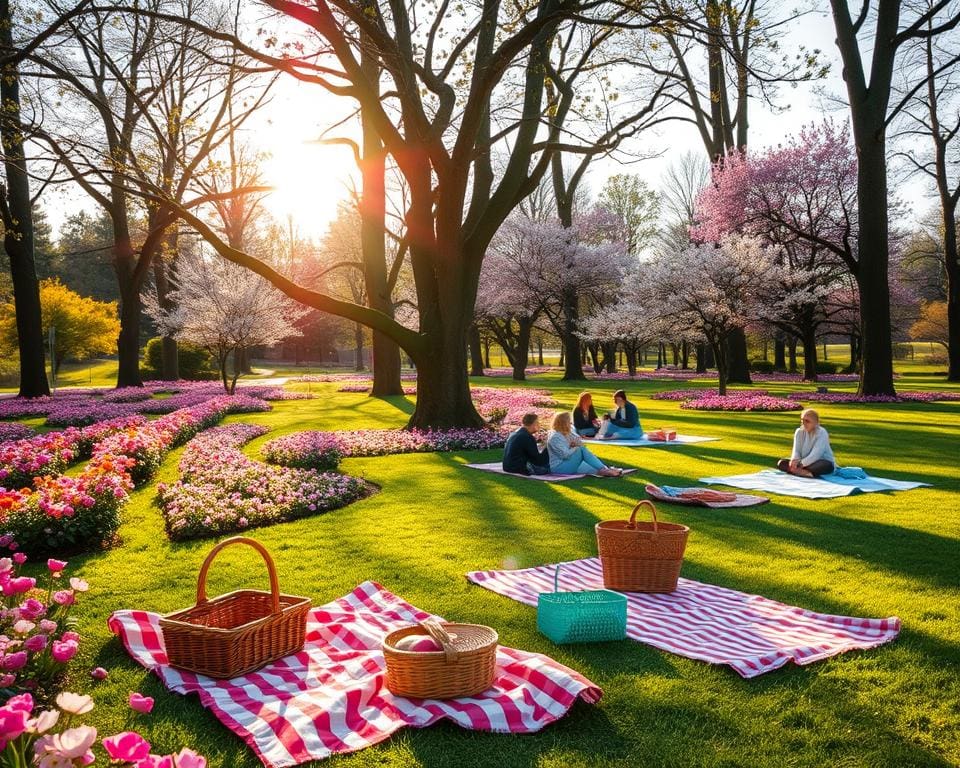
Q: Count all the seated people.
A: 5